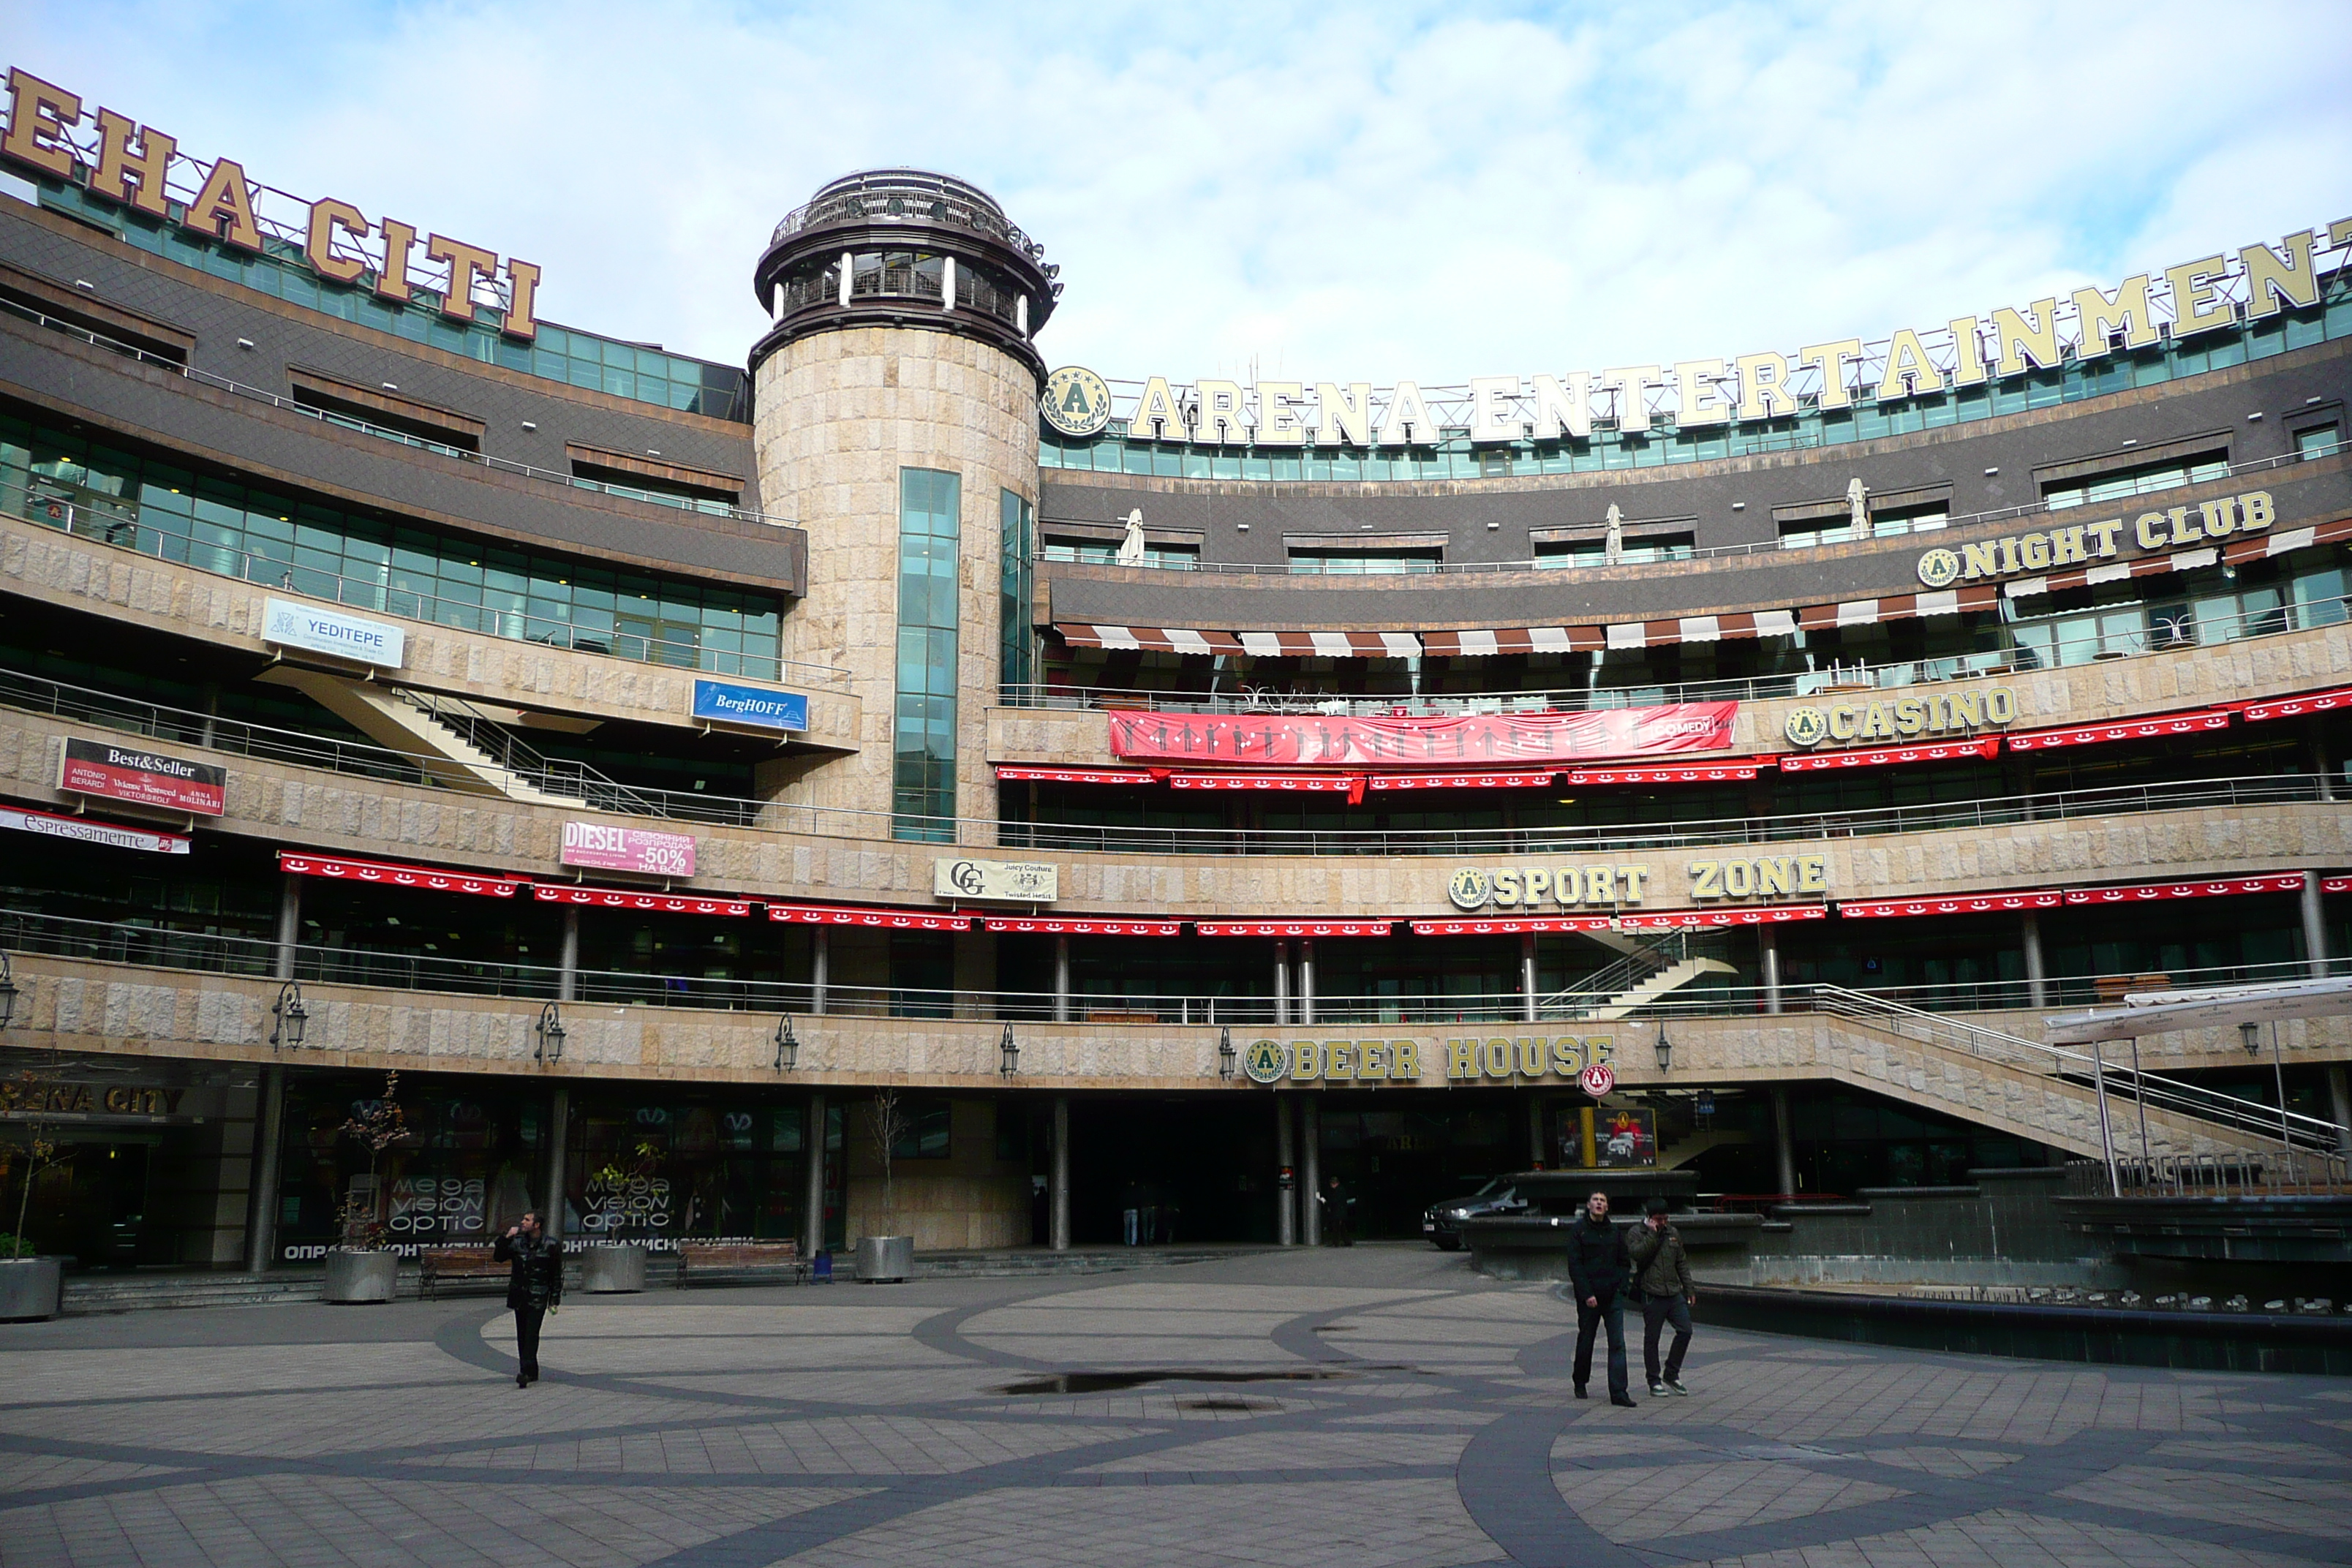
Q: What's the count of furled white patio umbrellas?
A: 3